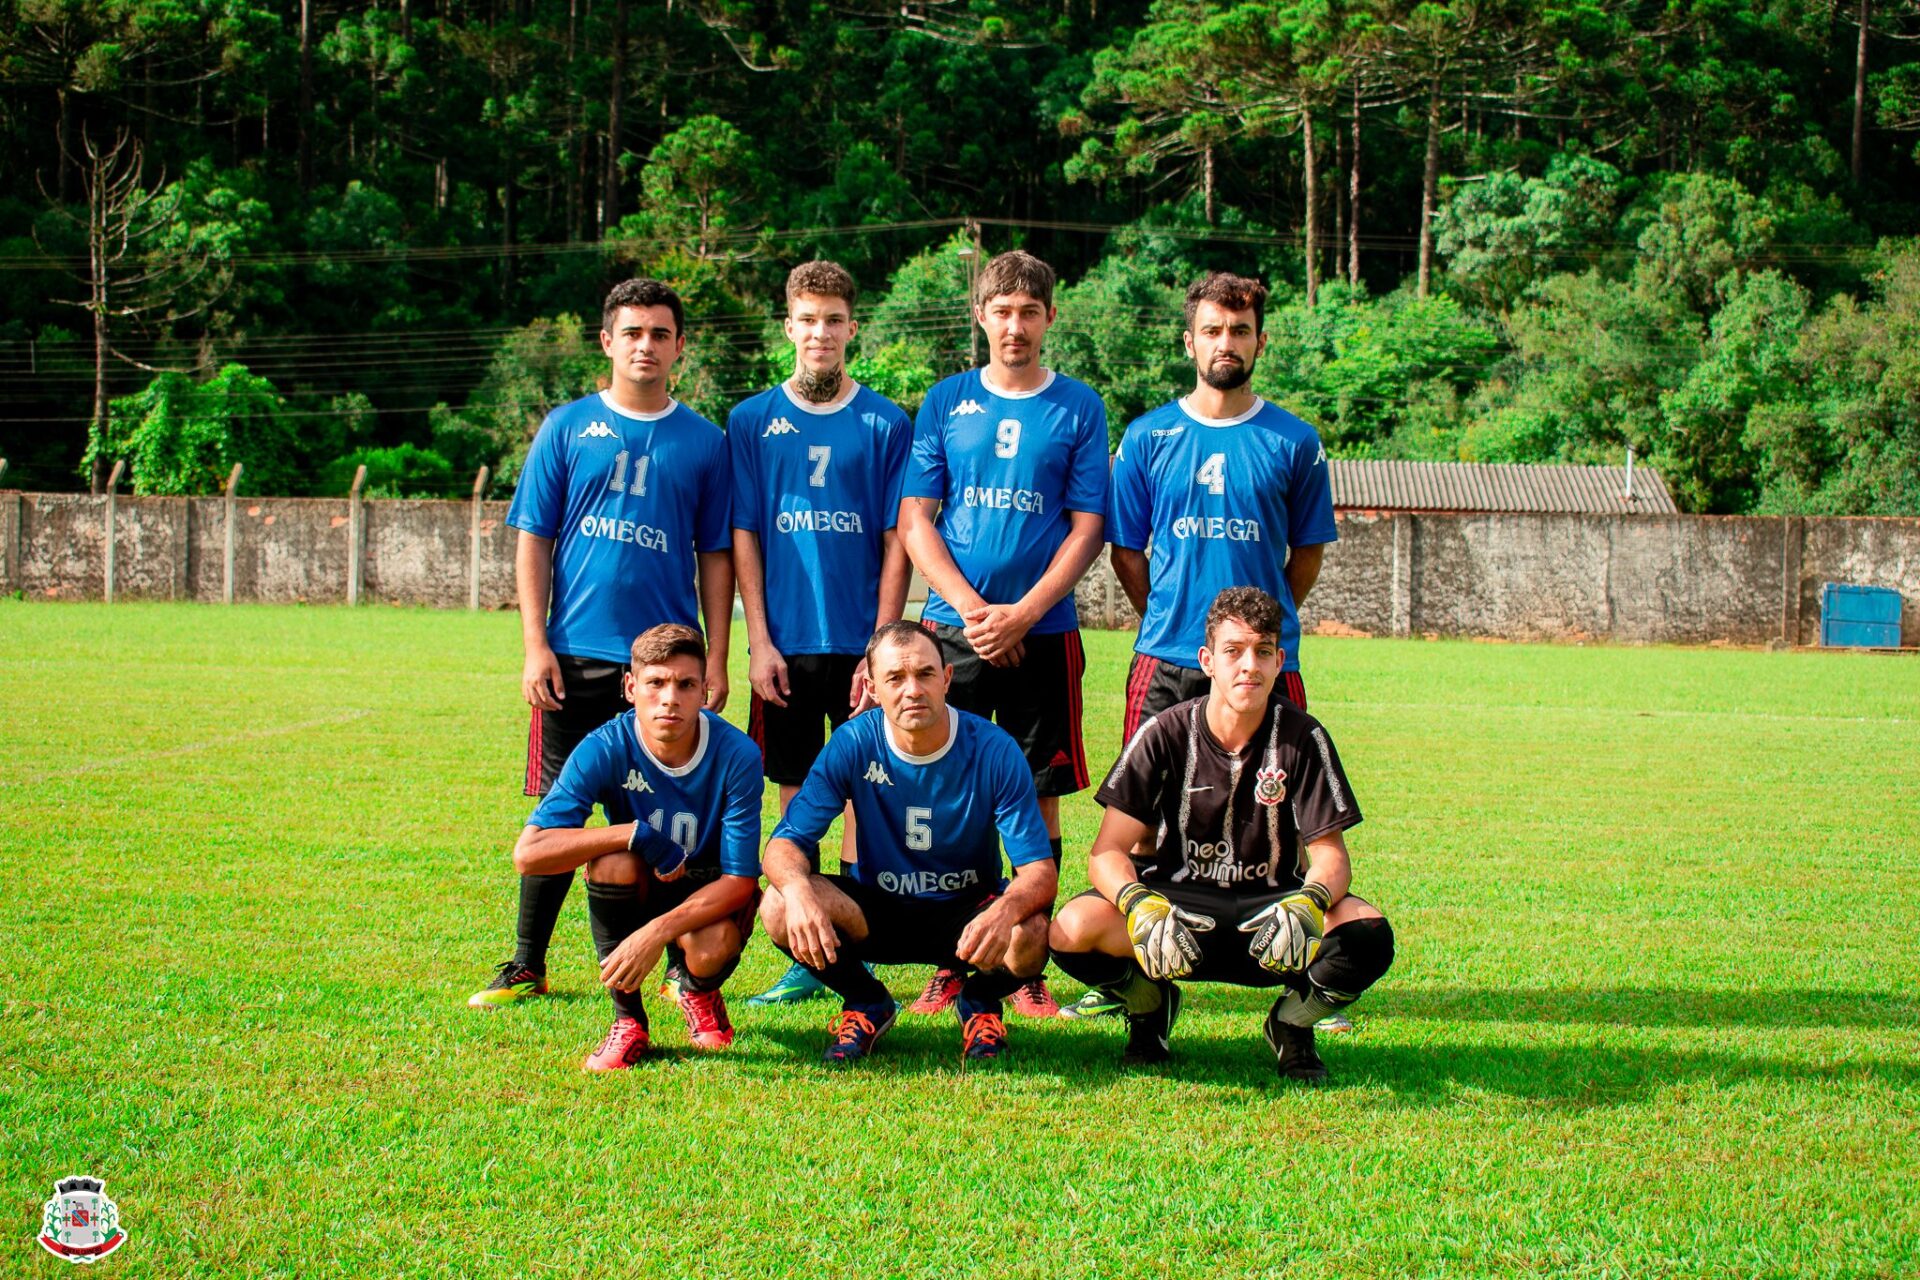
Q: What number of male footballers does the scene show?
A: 7